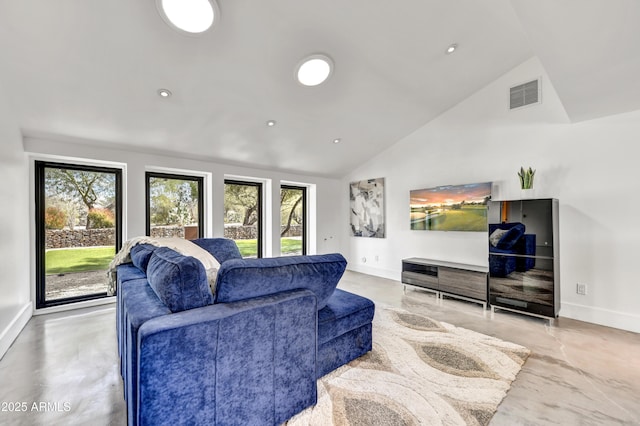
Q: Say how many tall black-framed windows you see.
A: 4